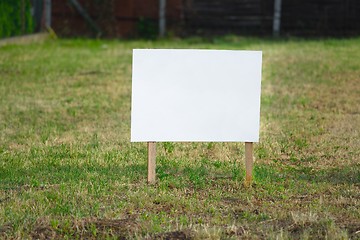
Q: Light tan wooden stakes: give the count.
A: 2